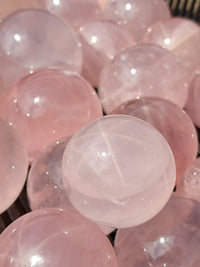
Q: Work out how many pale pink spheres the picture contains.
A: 15